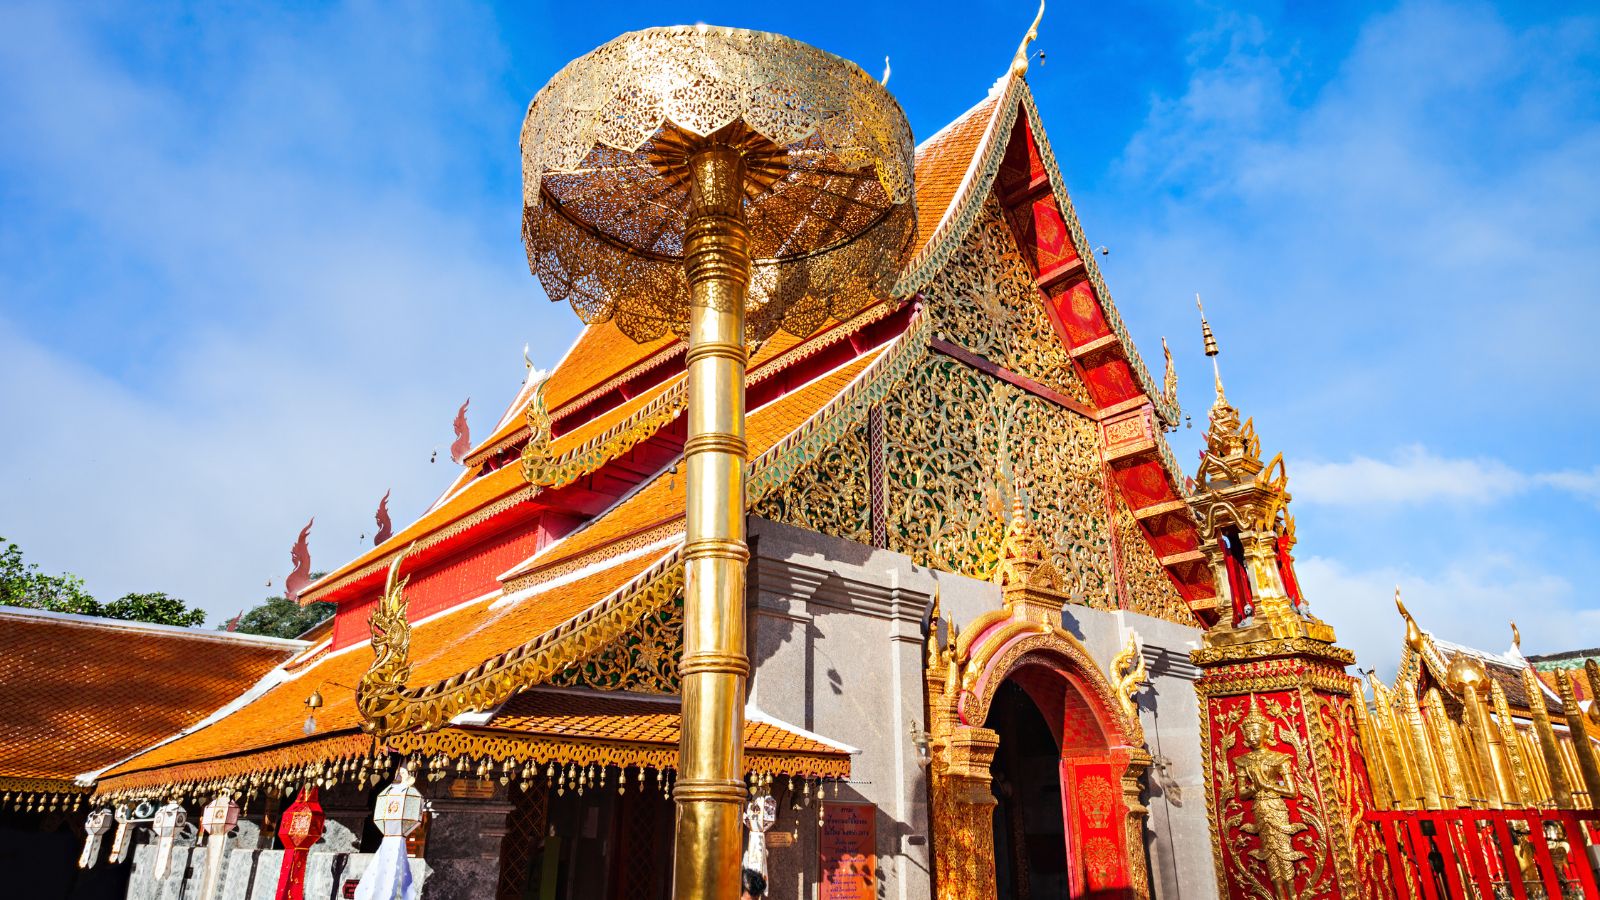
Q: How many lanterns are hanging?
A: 7